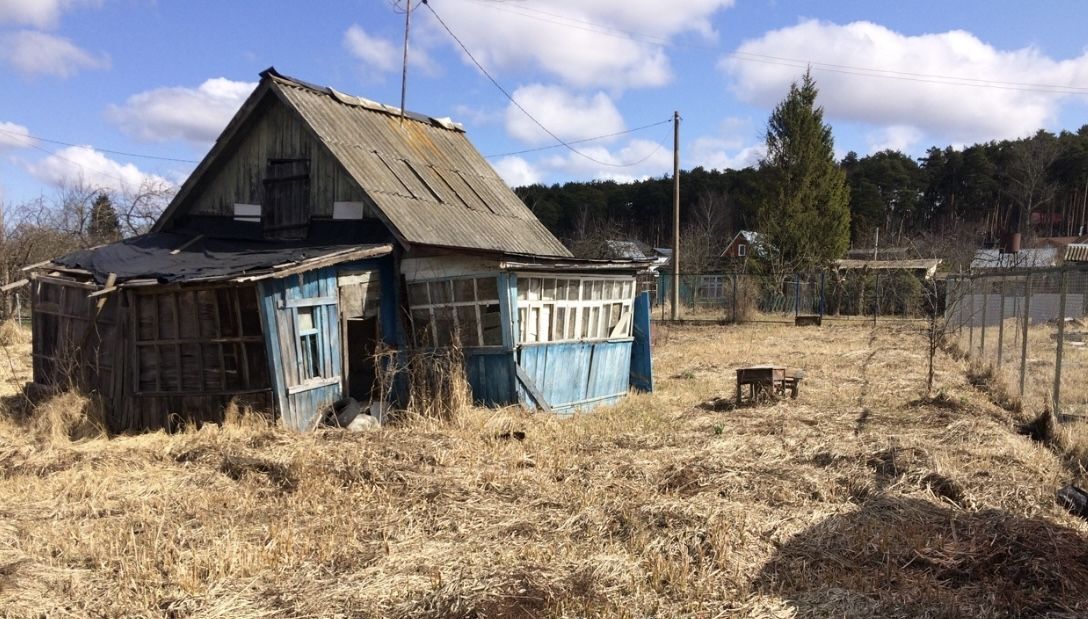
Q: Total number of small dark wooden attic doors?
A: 1